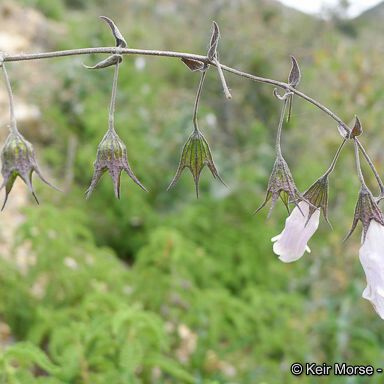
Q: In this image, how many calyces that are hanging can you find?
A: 6